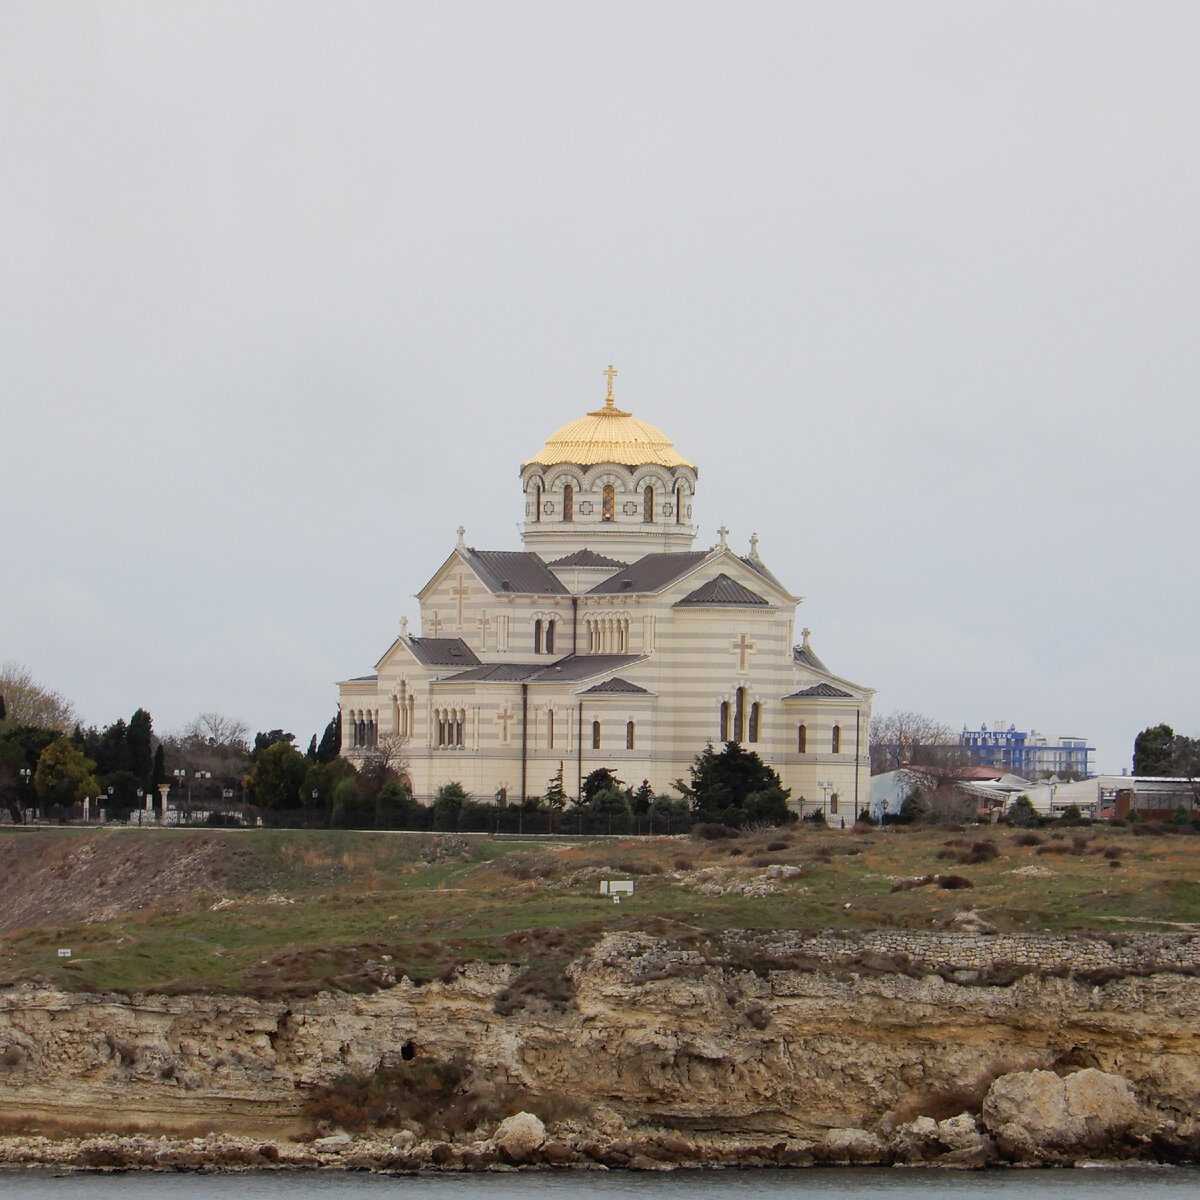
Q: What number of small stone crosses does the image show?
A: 5